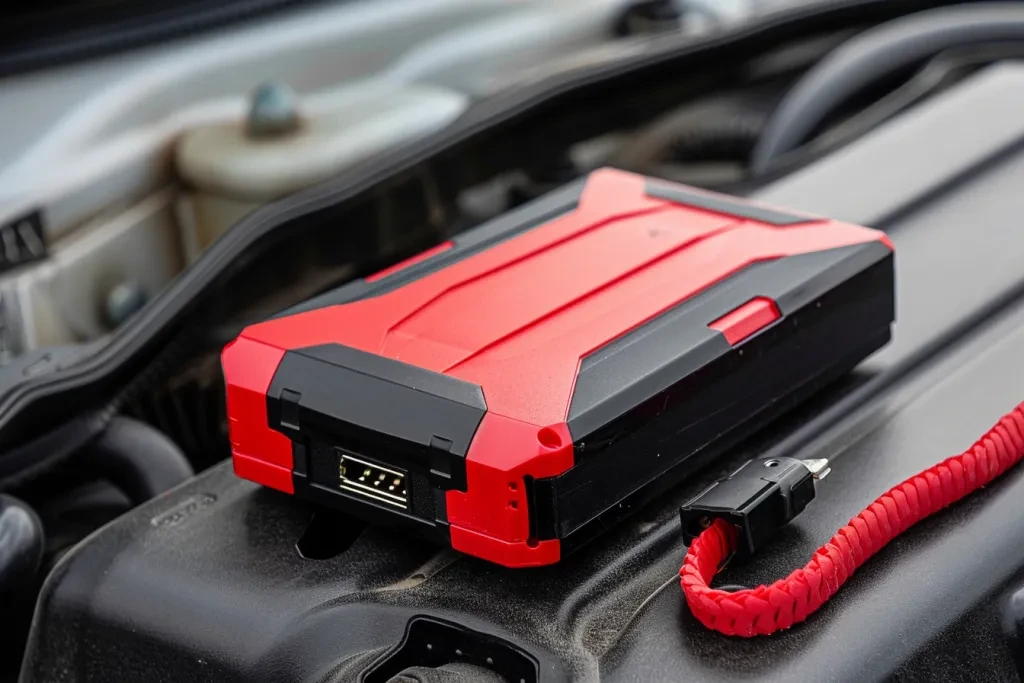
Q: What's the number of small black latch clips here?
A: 2